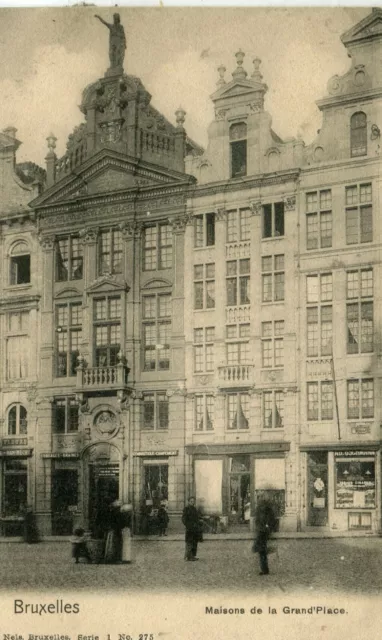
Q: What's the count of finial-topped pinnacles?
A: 5